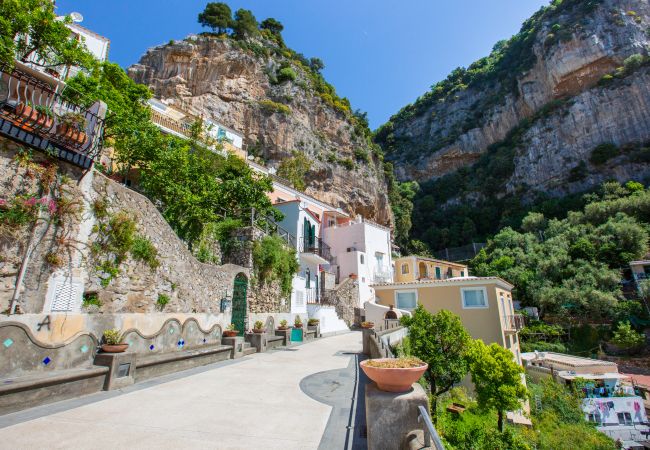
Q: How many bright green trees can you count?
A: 2